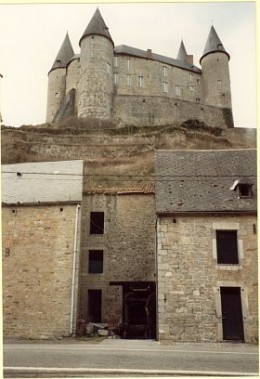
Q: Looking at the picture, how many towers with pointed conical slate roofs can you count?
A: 4